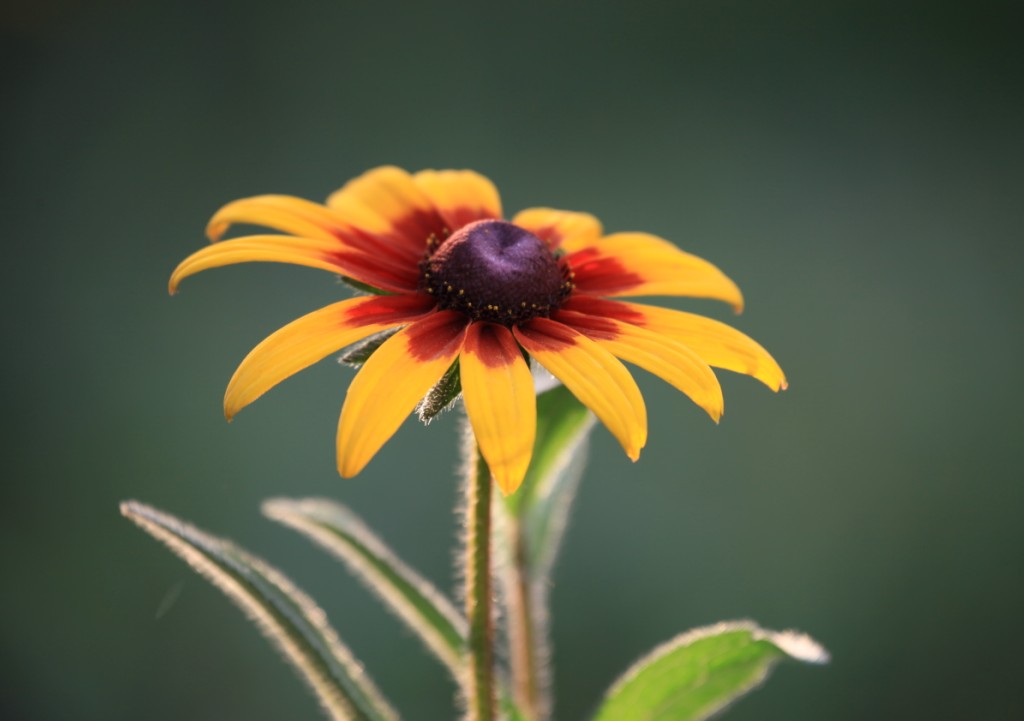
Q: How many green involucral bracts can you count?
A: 3